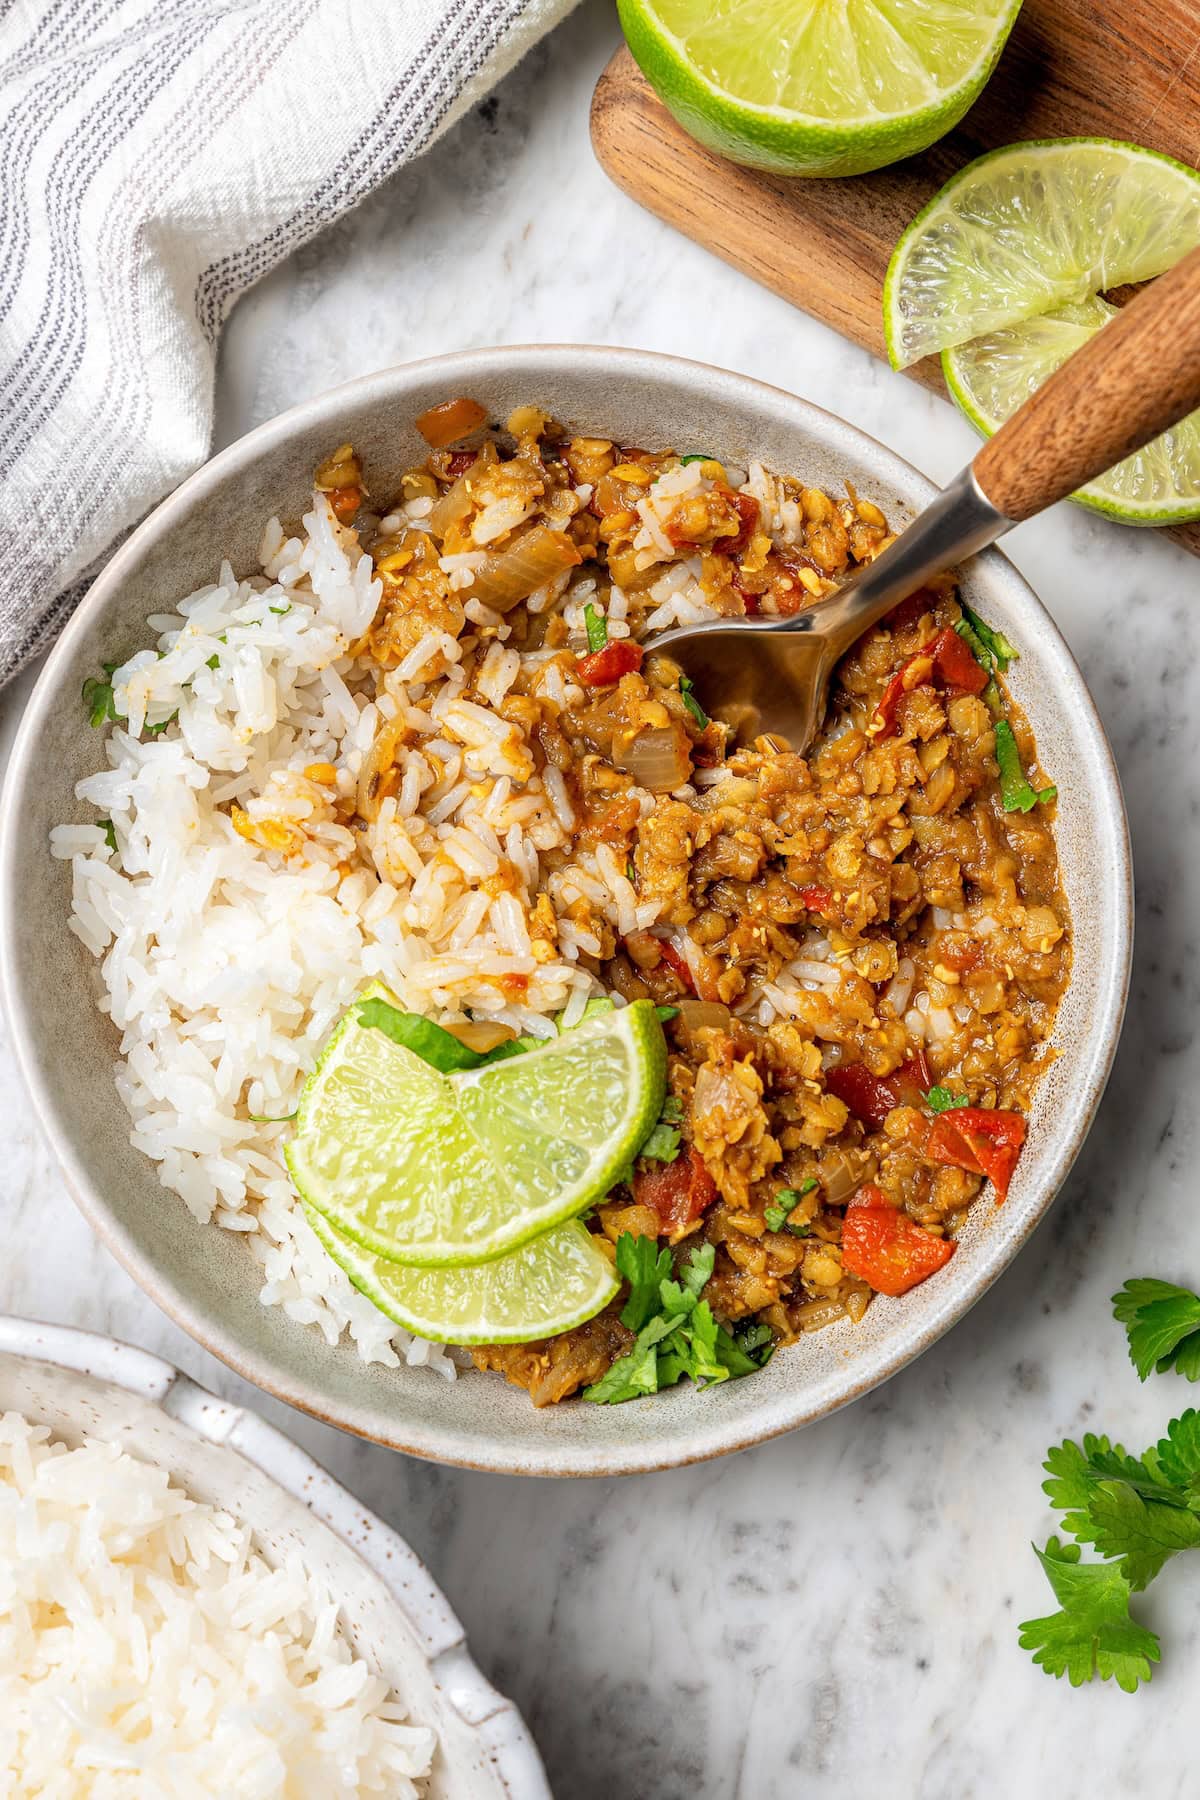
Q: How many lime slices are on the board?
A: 2